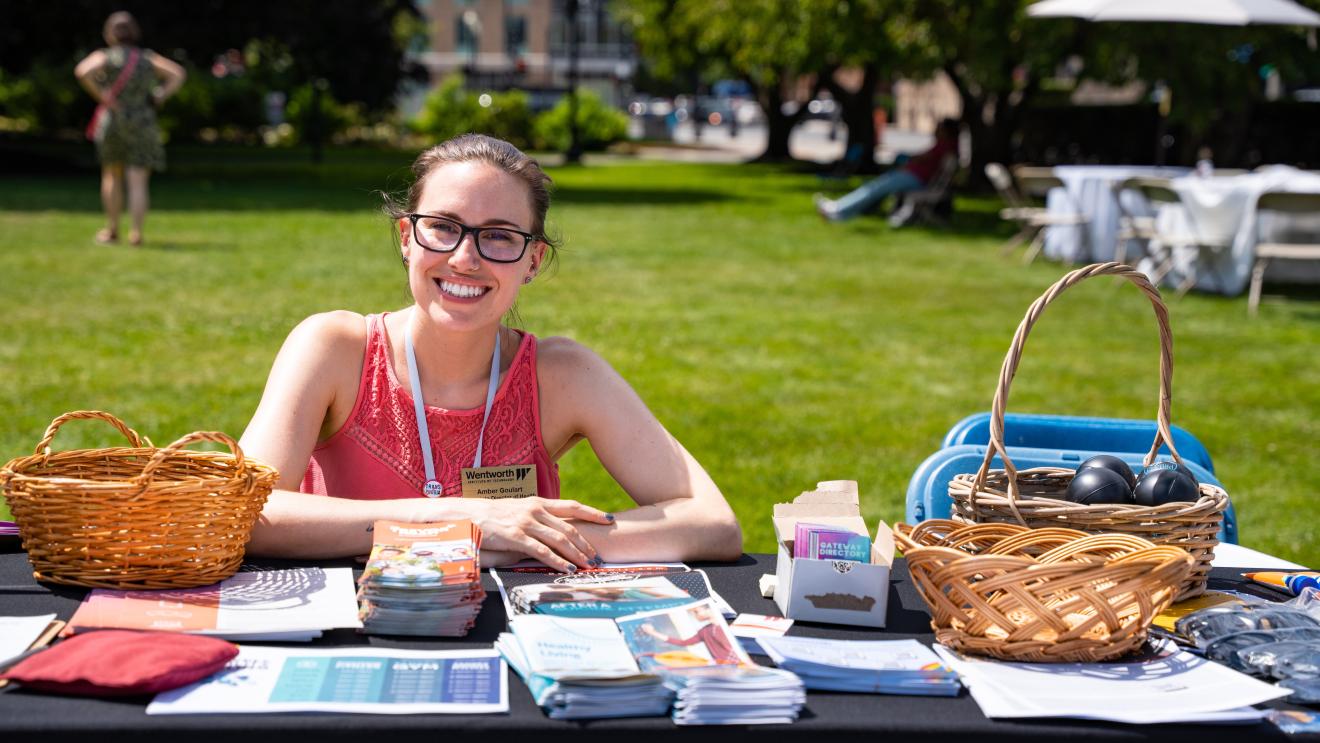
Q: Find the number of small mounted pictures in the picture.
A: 0